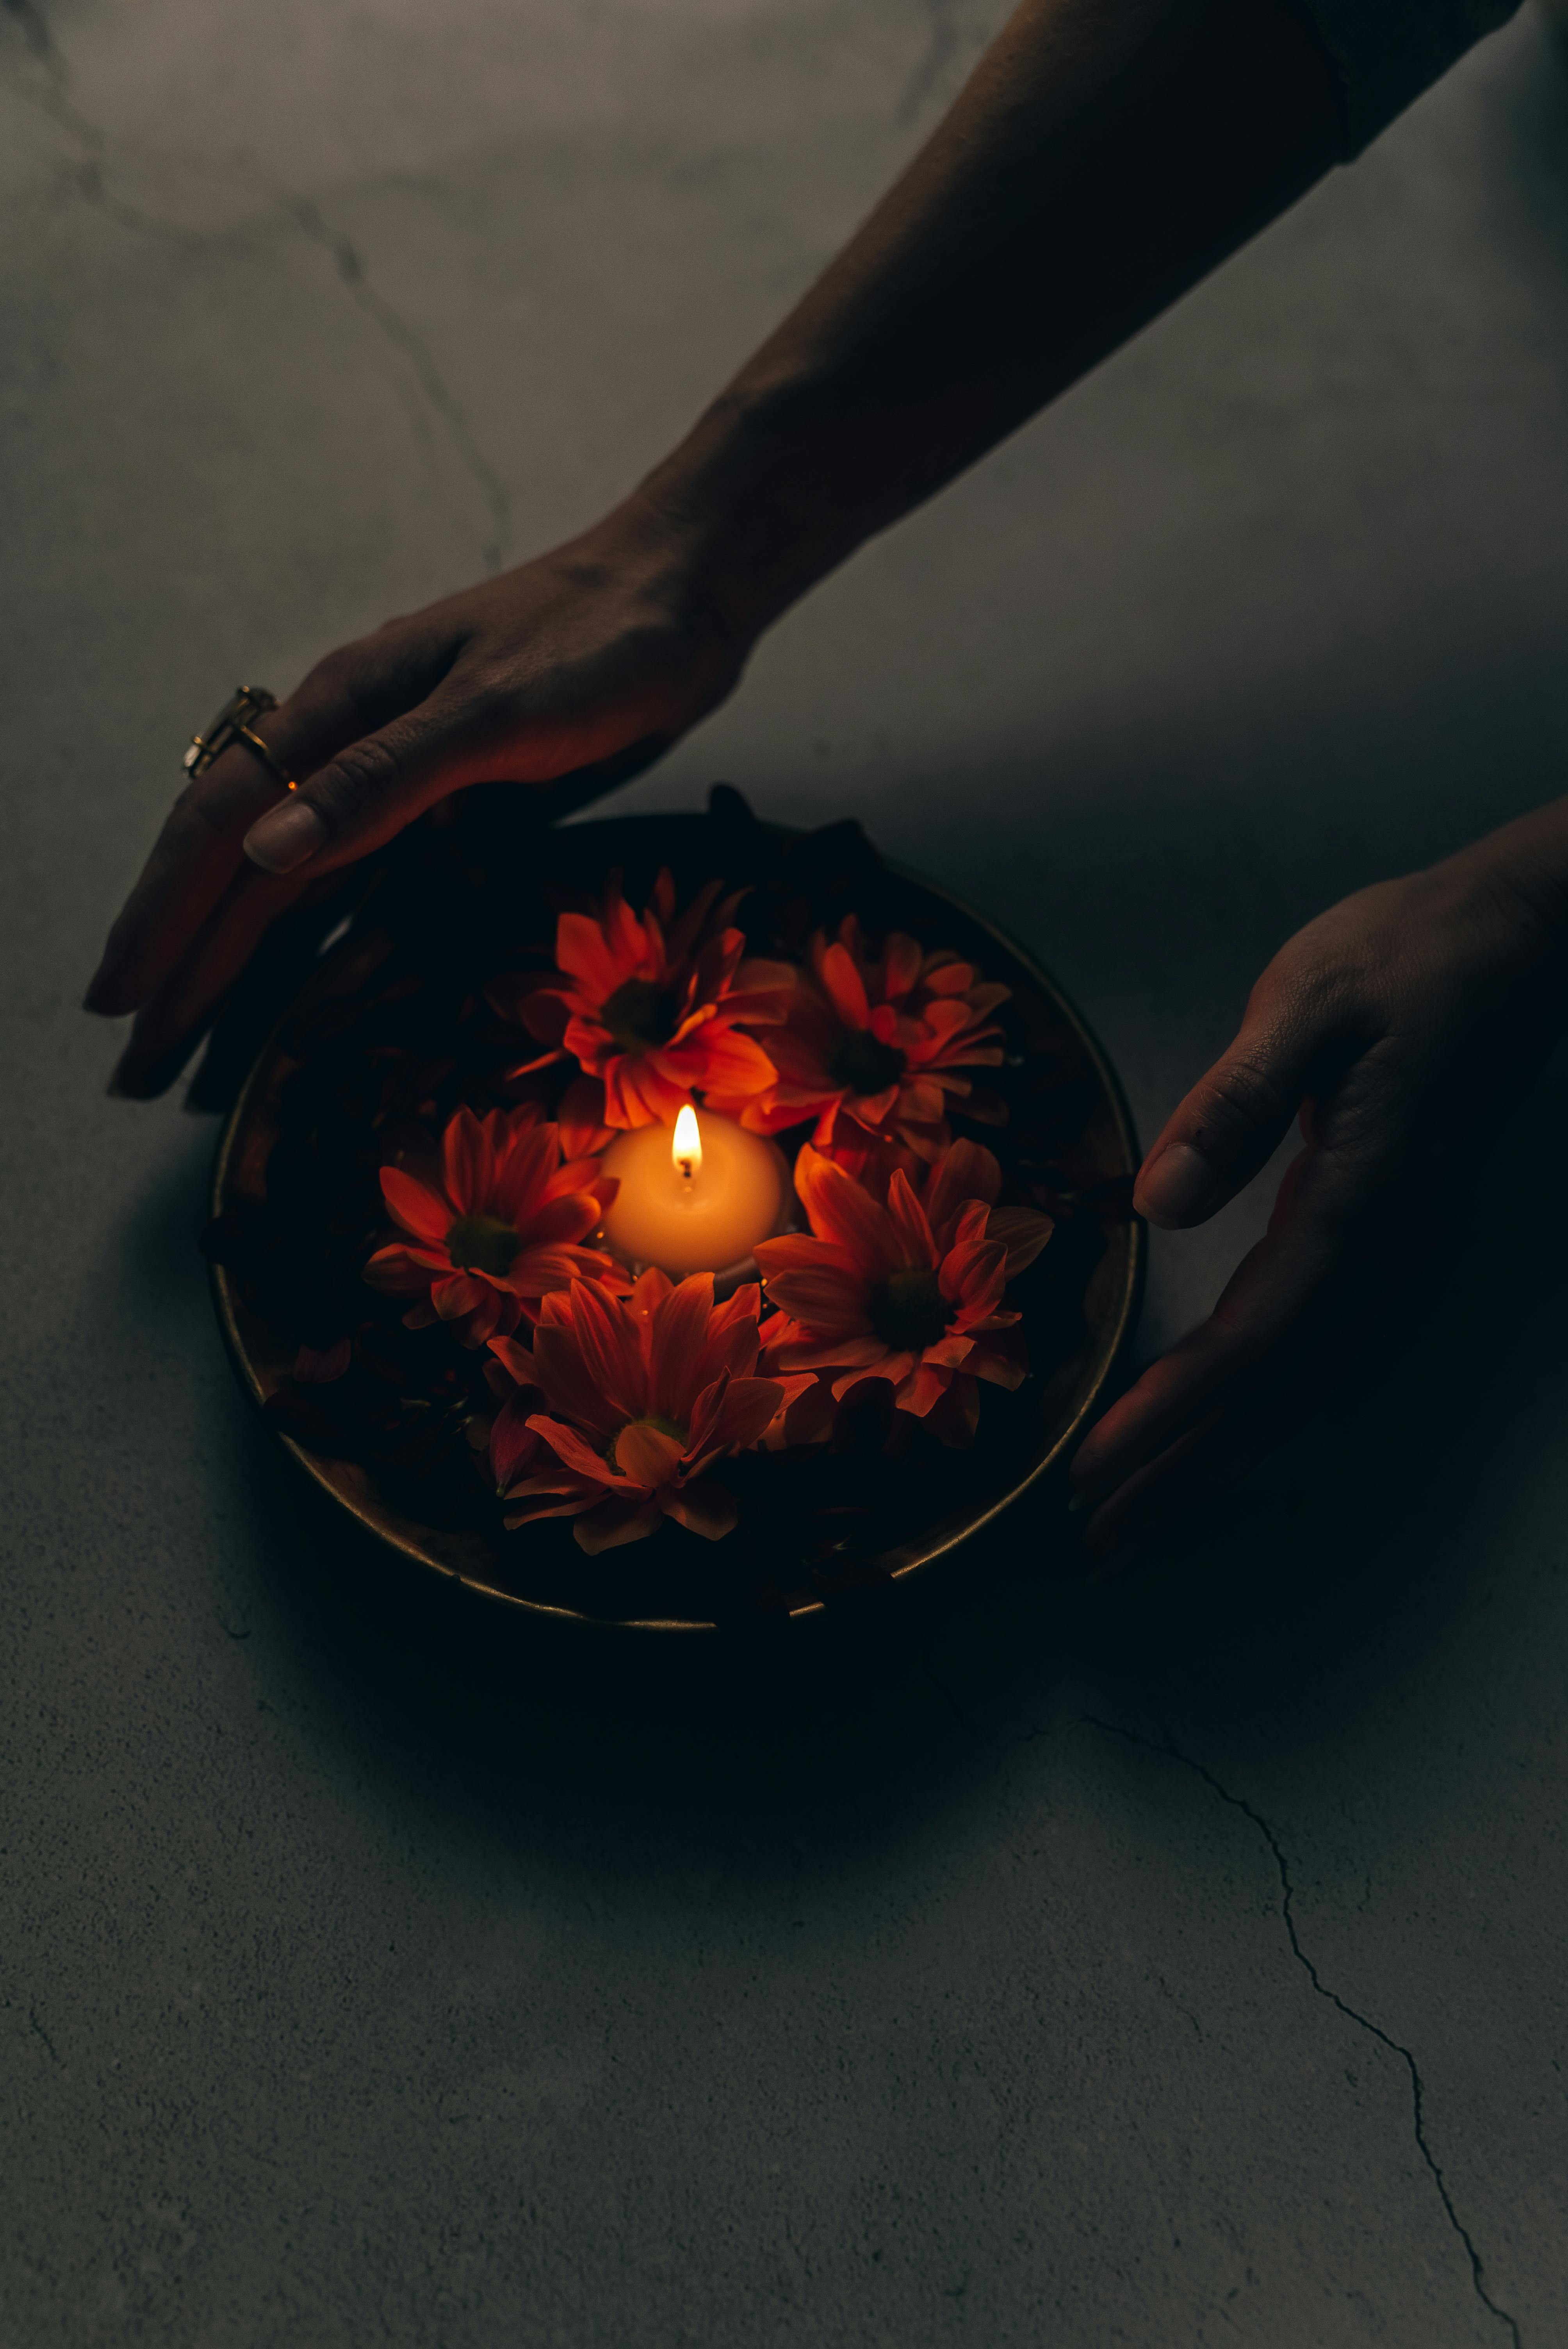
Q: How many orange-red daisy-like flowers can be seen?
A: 5